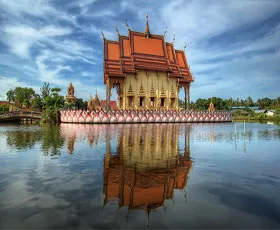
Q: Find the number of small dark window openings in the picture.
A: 5